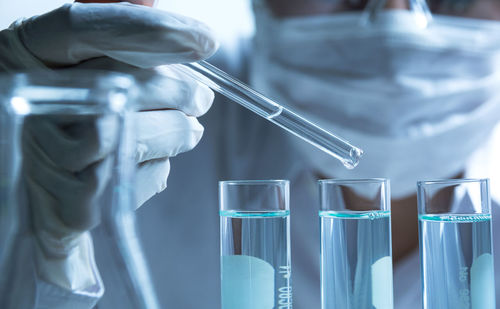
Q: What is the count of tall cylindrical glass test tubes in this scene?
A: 3